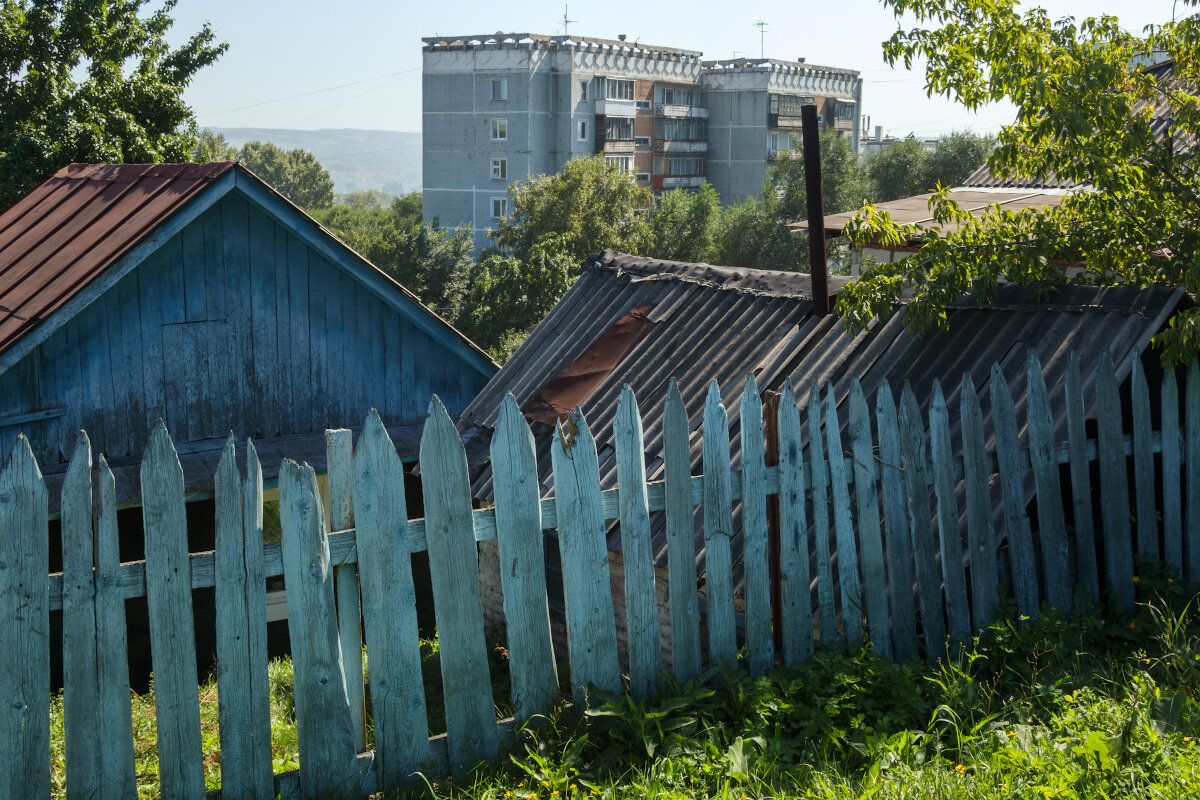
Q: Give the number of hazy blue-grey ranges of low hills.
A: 1